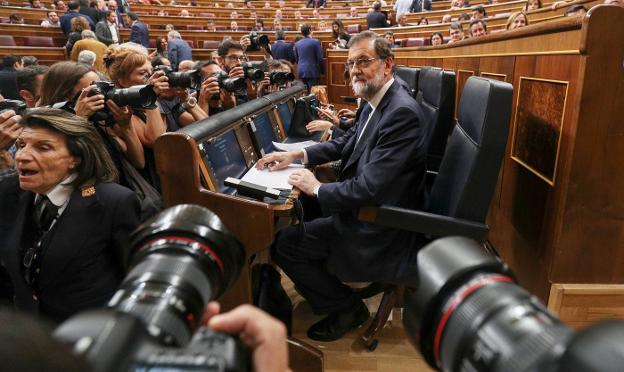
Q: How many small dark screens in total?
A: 3